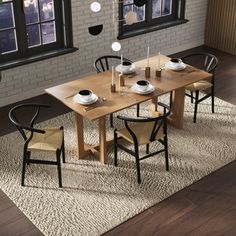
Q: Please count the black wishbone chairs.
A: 4